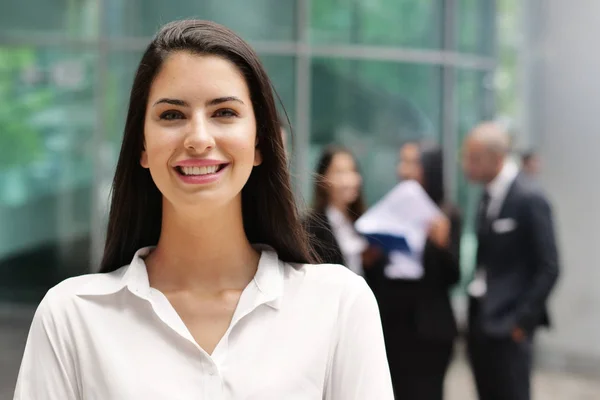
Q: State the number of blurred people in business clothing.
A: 3